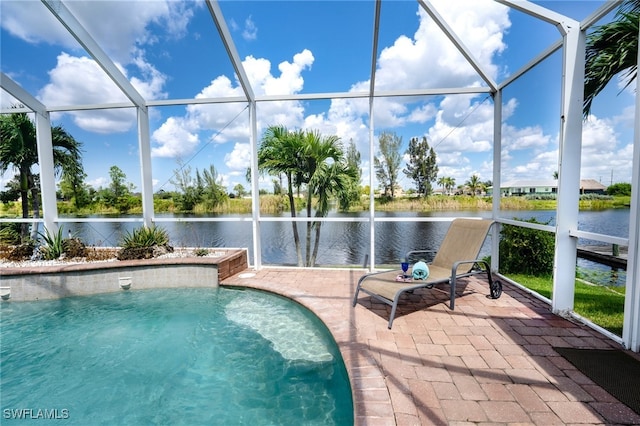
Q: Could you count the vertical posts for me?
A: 7